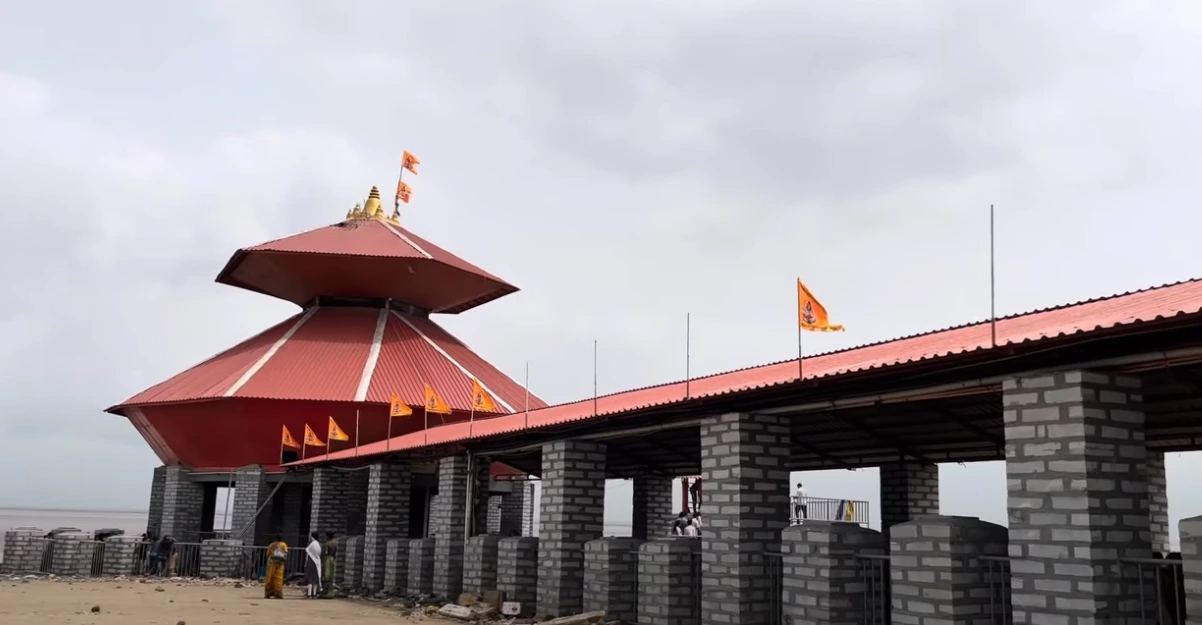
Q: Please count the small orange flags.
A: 9